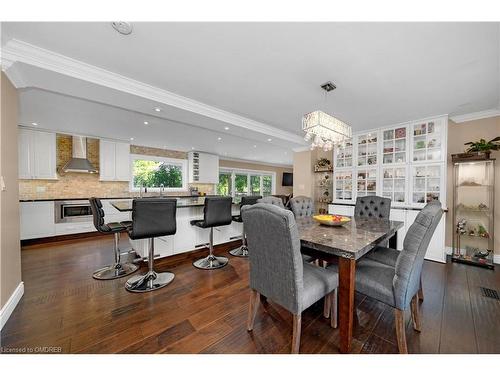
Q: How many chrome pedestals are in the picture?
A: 4